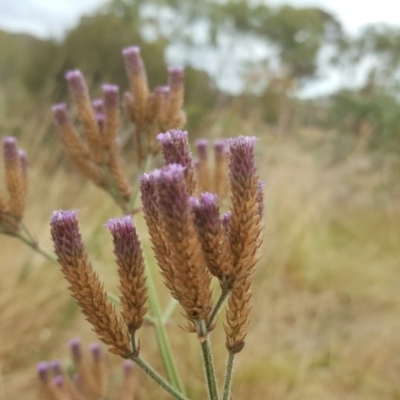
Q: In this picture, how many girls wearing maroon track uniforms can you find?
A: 0